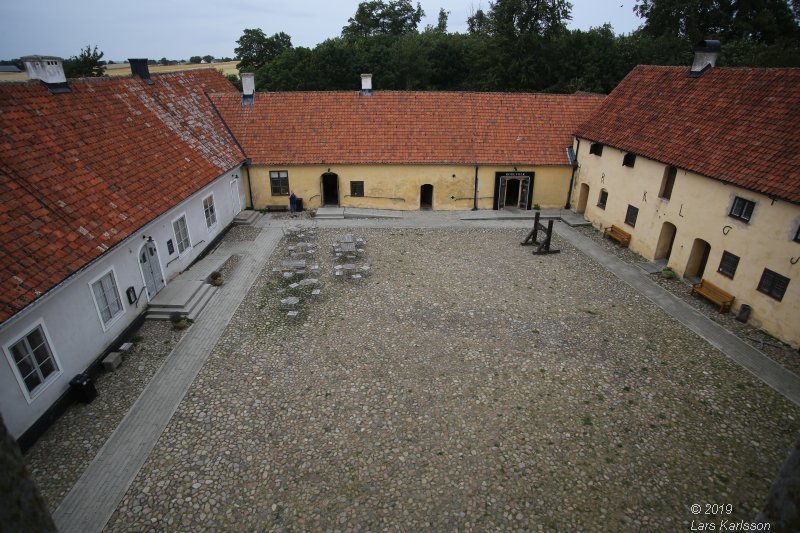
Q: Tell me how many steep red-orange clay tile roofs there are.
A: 3